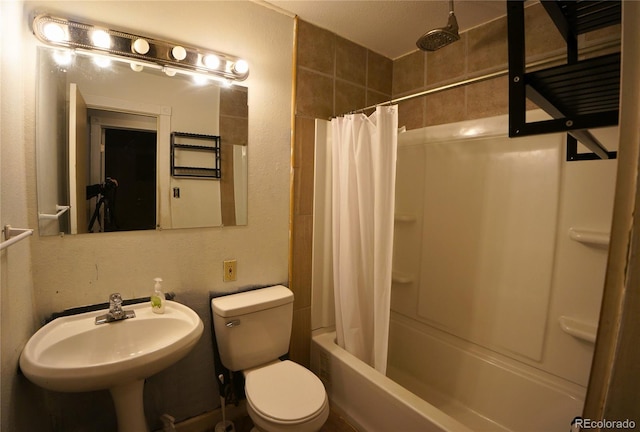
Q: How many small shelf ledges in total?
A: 4